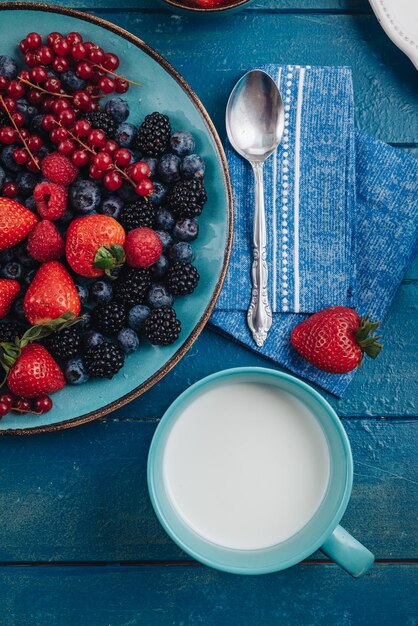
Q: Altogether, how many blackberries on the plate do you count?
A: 11